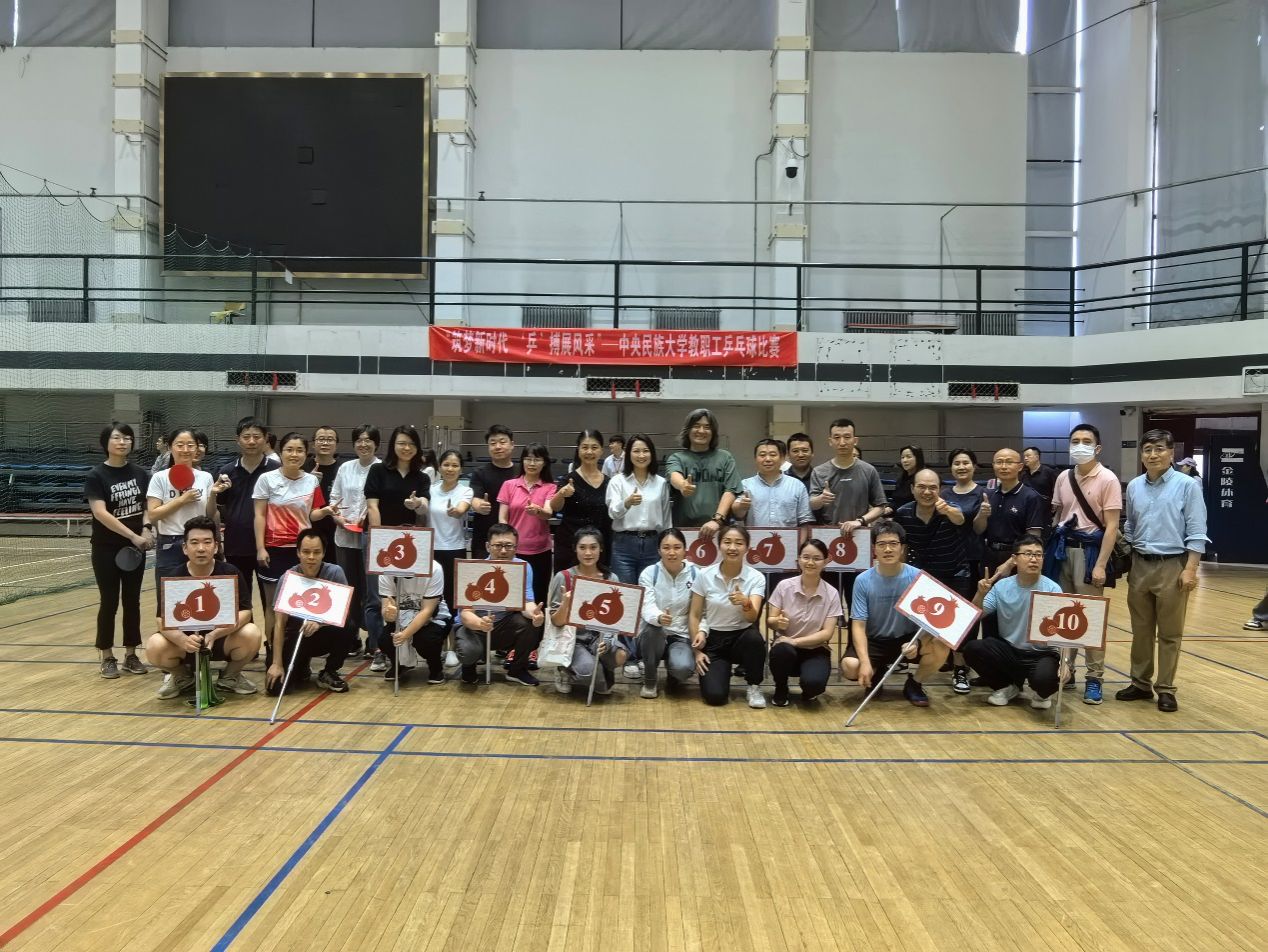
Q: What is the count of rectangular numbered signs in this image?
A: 10